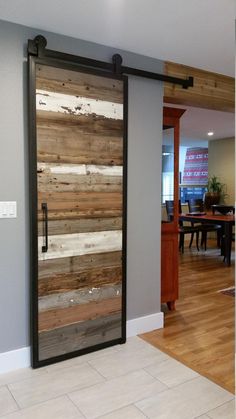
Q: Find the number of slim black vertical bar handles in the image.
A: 1